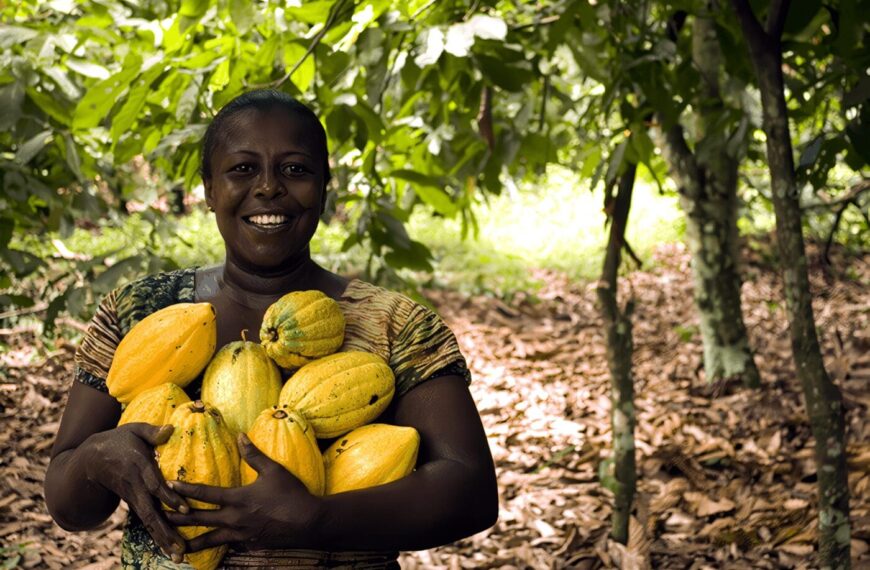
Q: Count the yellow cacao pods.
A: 8